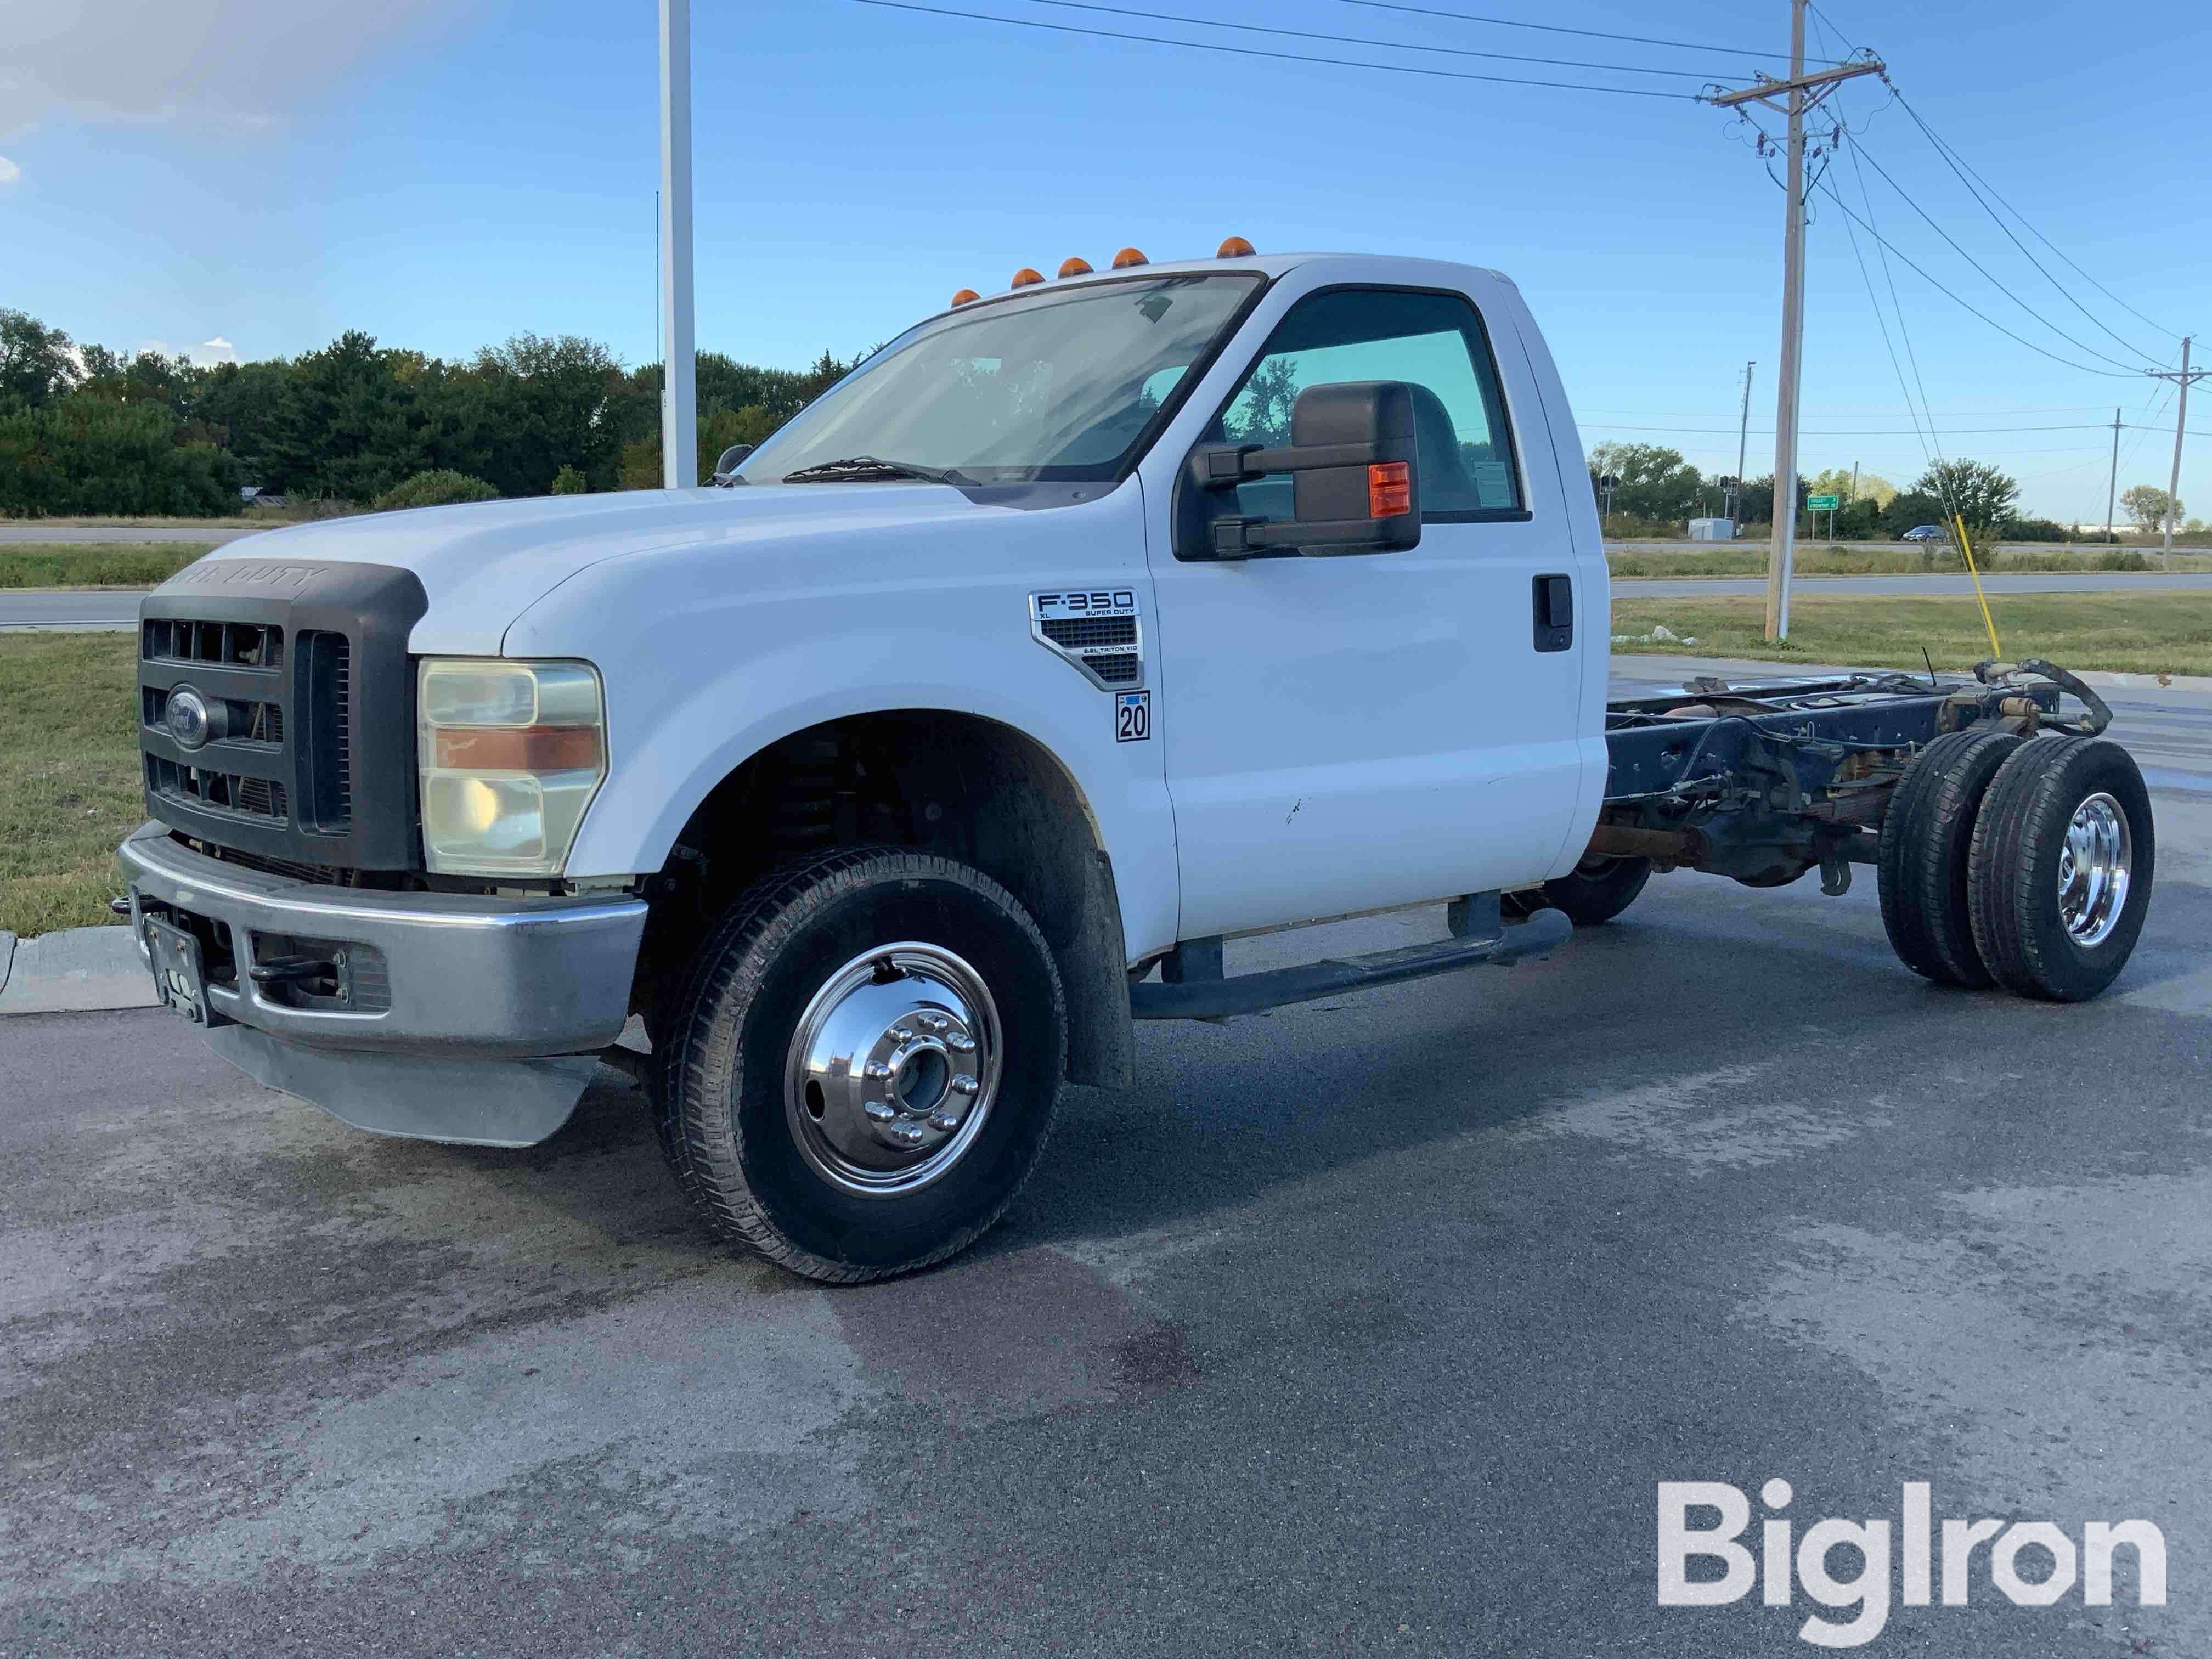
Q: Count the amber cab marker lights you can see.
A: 5